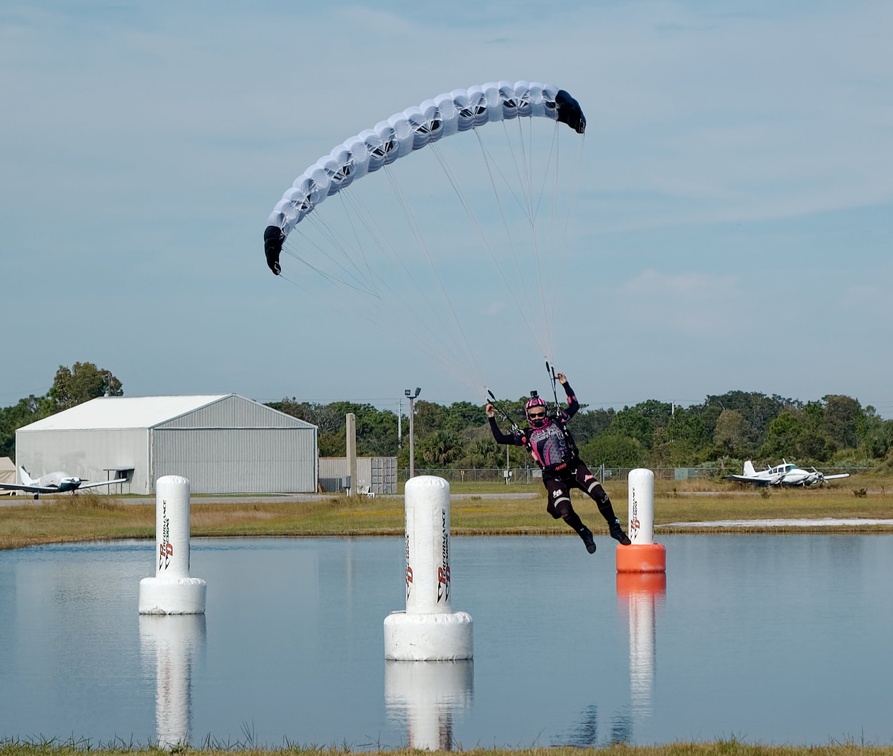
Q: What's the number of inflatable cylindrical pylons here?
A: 3